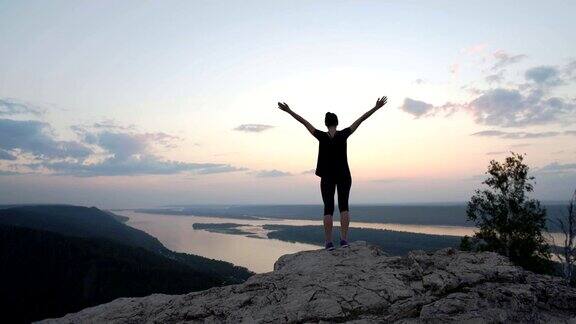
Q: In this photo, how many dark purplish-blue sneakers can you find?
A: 2